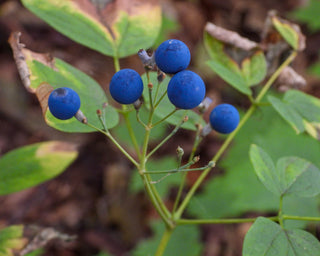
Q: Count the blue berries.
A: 5